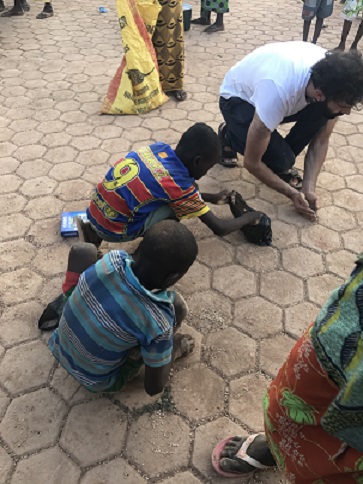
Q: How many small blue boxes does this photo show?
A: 1